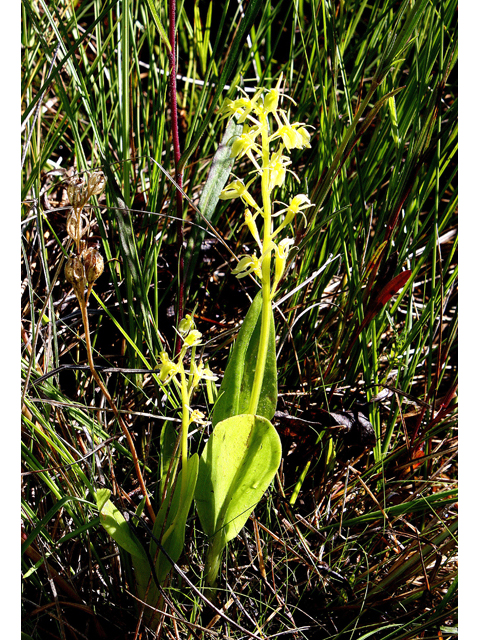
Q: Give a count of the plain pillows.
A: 0